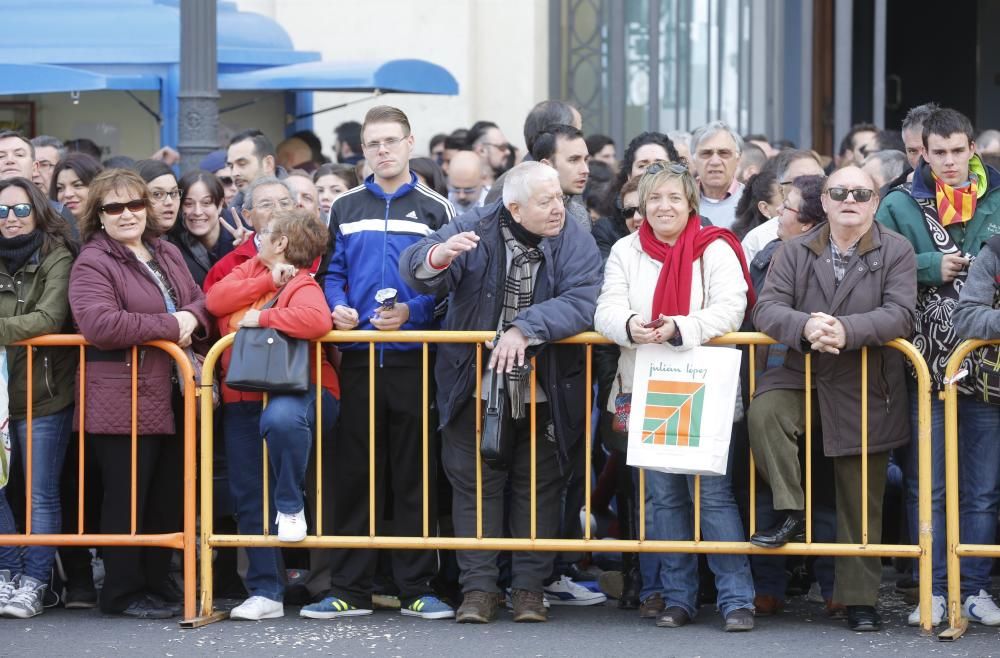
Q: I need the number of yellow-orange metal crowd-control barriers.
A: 3